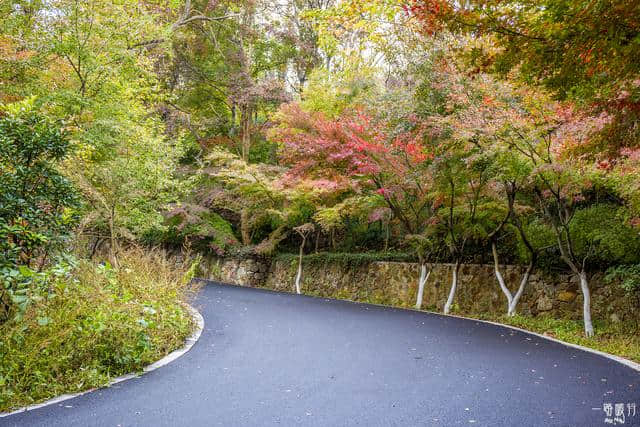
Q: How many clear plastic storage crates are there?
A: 0